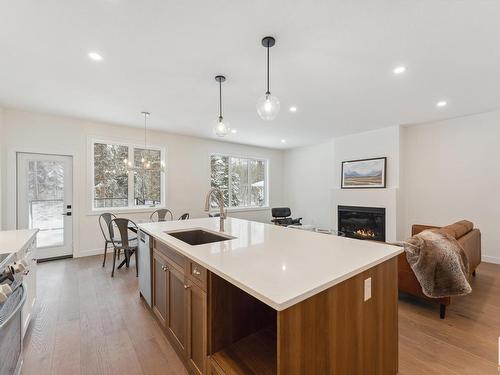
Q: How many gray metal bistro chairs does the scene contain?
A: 4